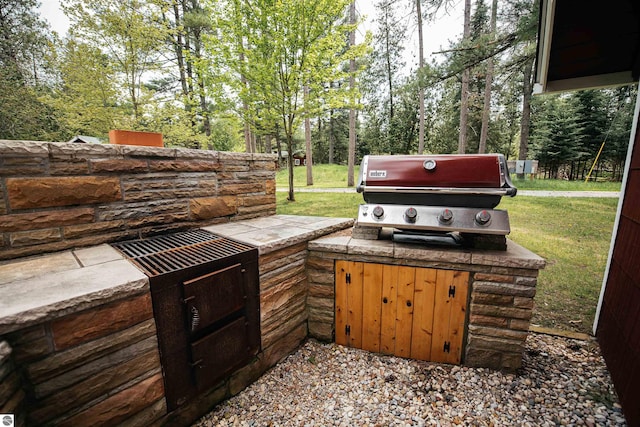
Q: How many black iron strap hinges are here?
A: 4